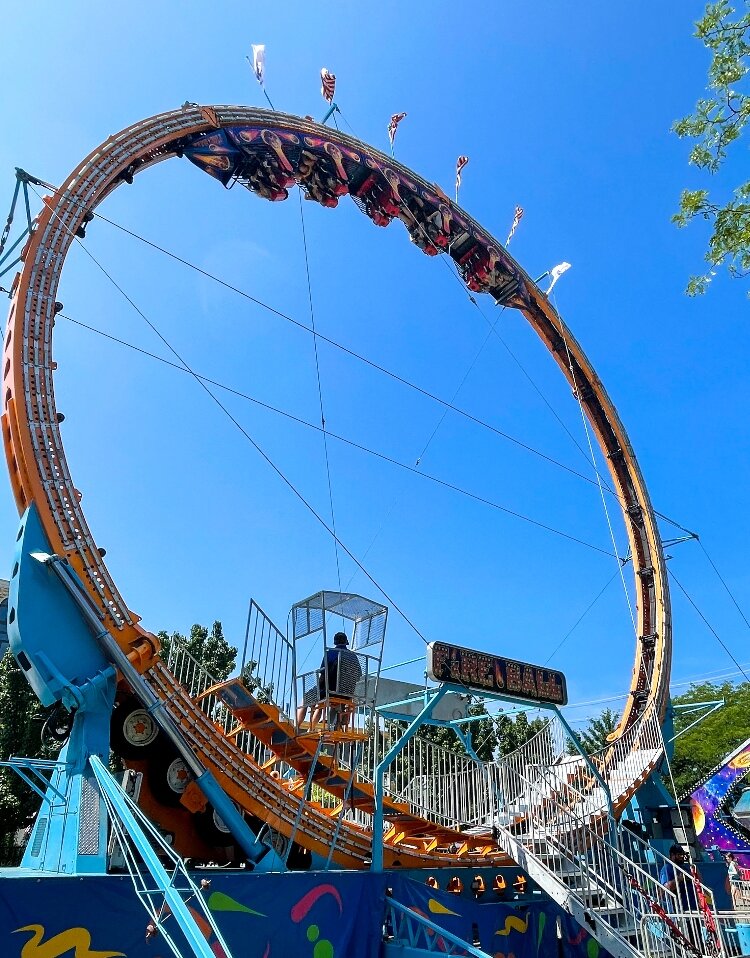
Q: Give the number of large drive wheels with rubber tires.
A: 4